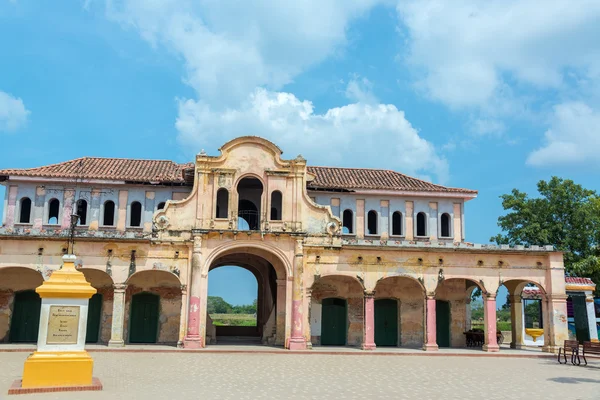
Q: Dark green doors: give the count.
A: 6